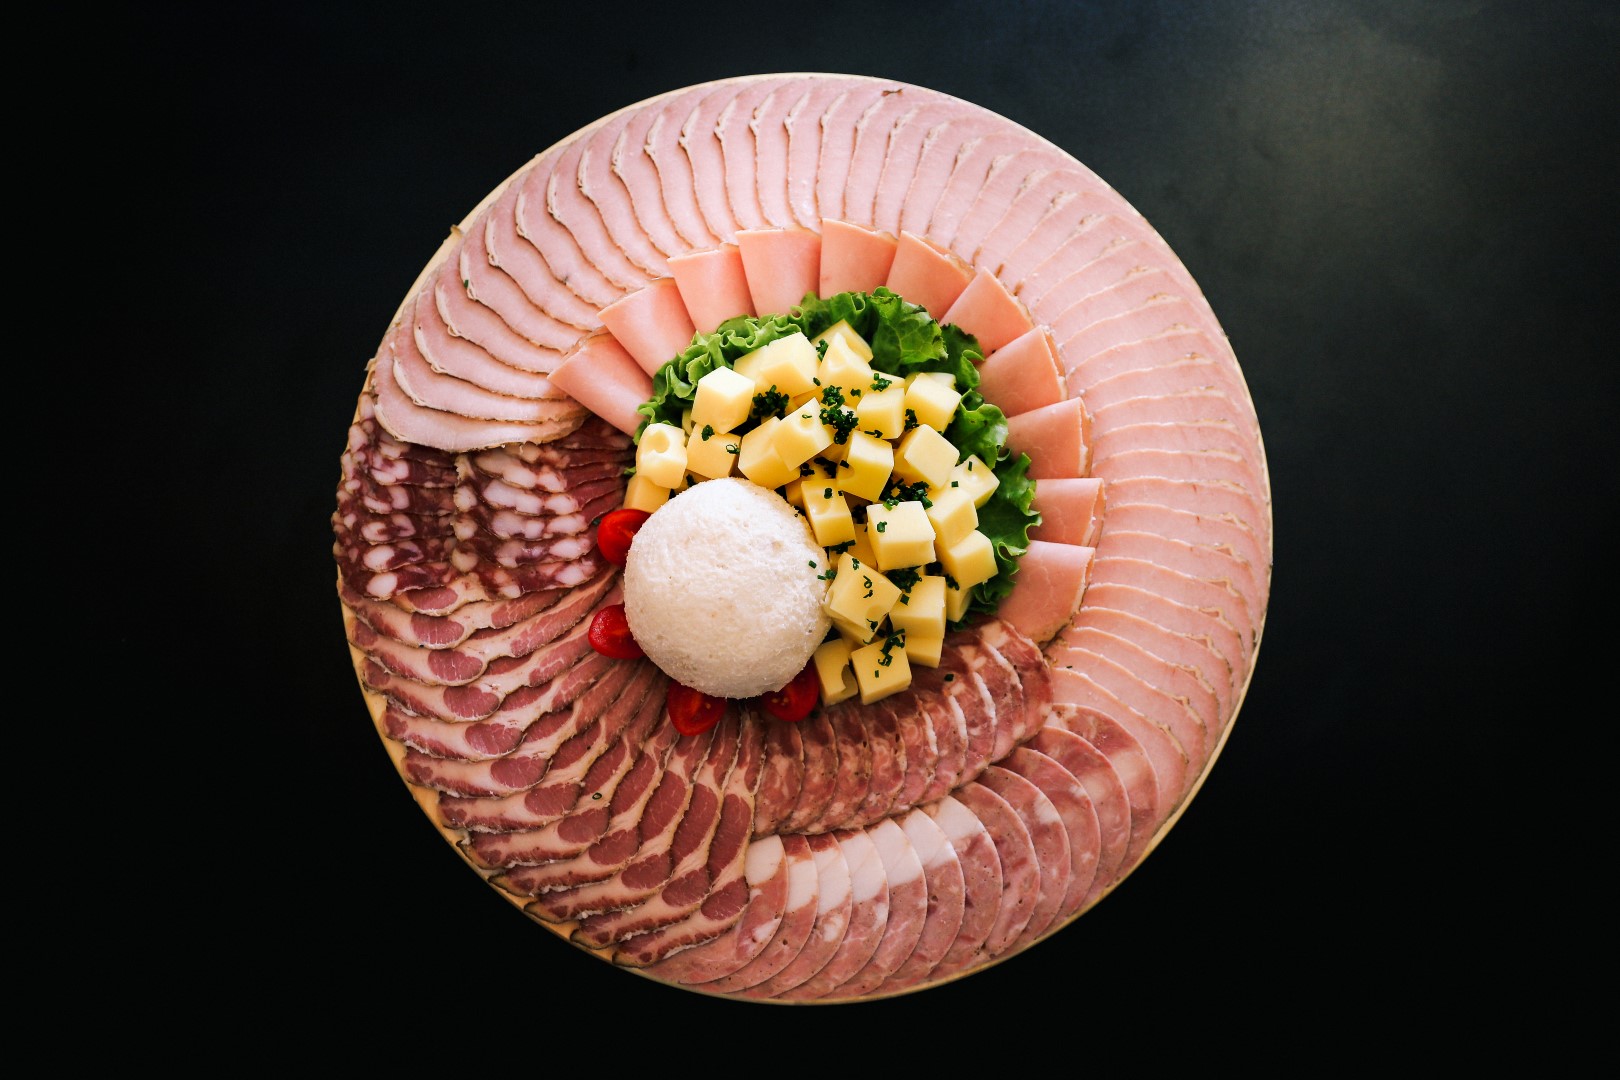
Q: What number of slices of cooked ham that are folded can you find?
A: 11